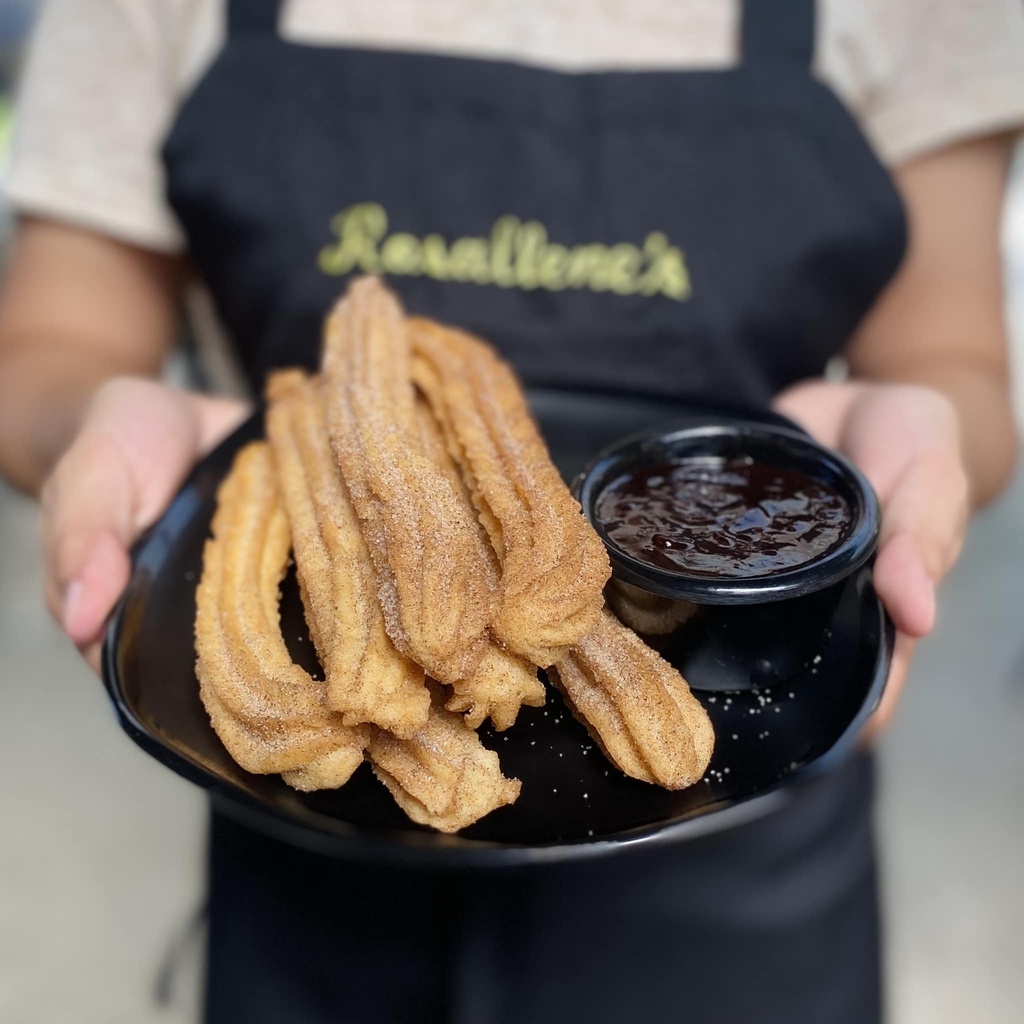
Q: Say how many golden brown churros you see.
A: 7